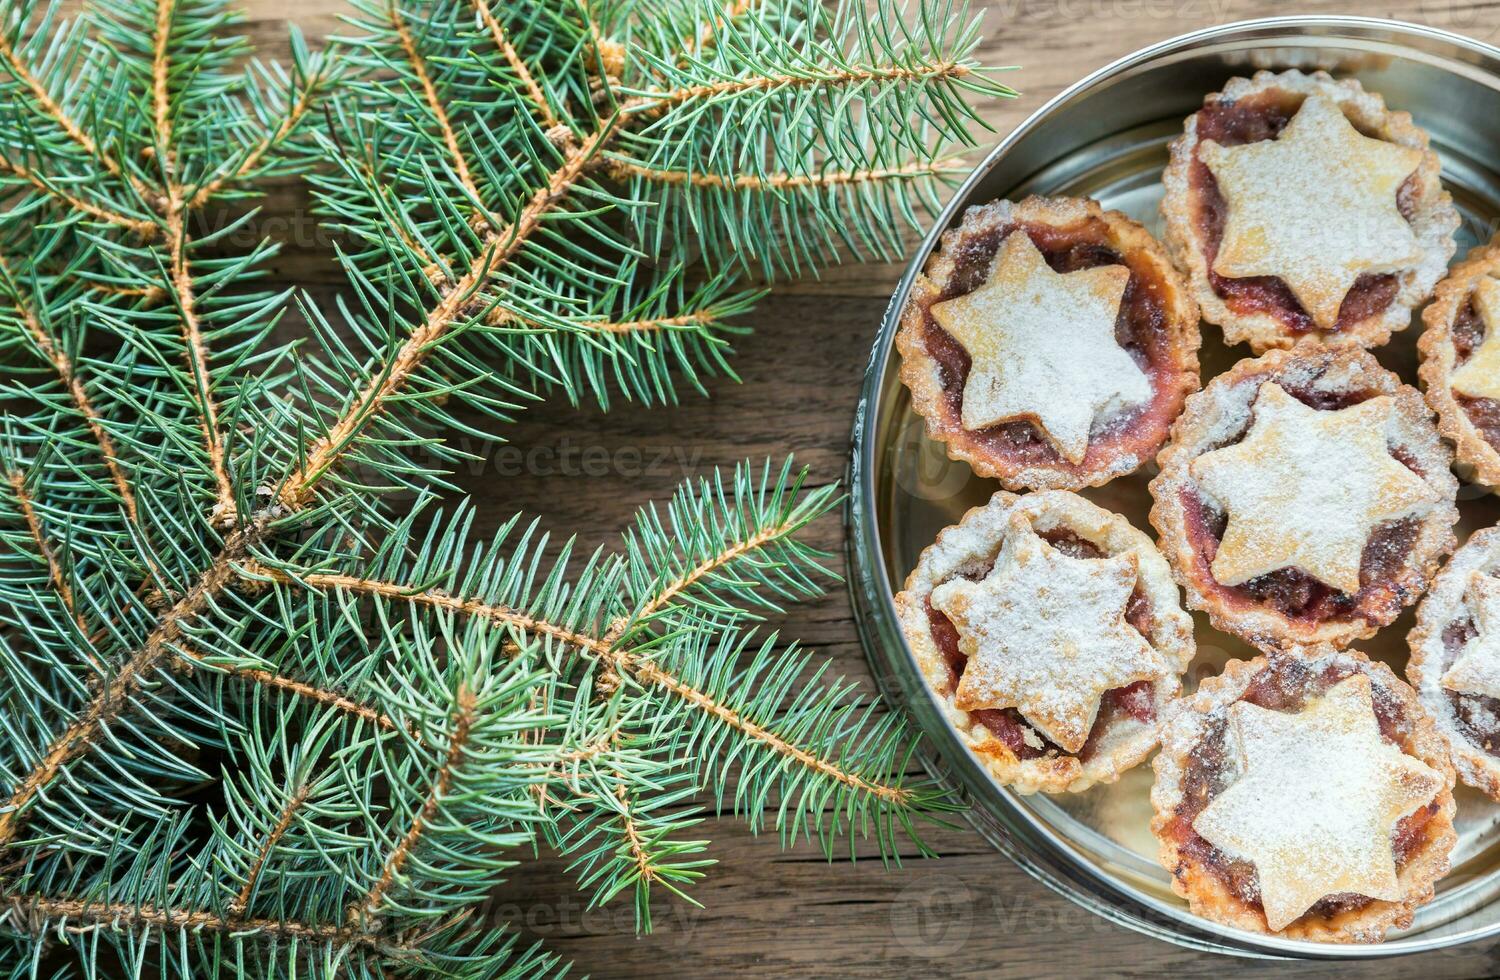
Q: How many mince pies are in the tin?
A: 7